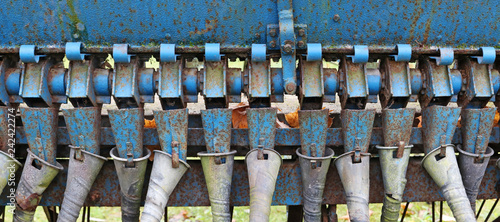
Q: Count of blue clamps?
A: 11